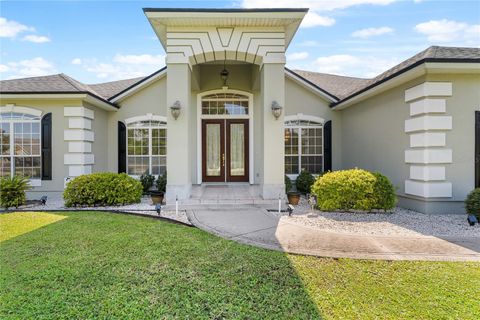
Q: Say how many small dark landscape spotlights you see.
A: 4